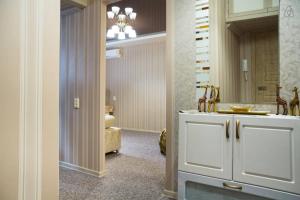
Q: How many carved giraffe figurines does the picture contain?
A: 4